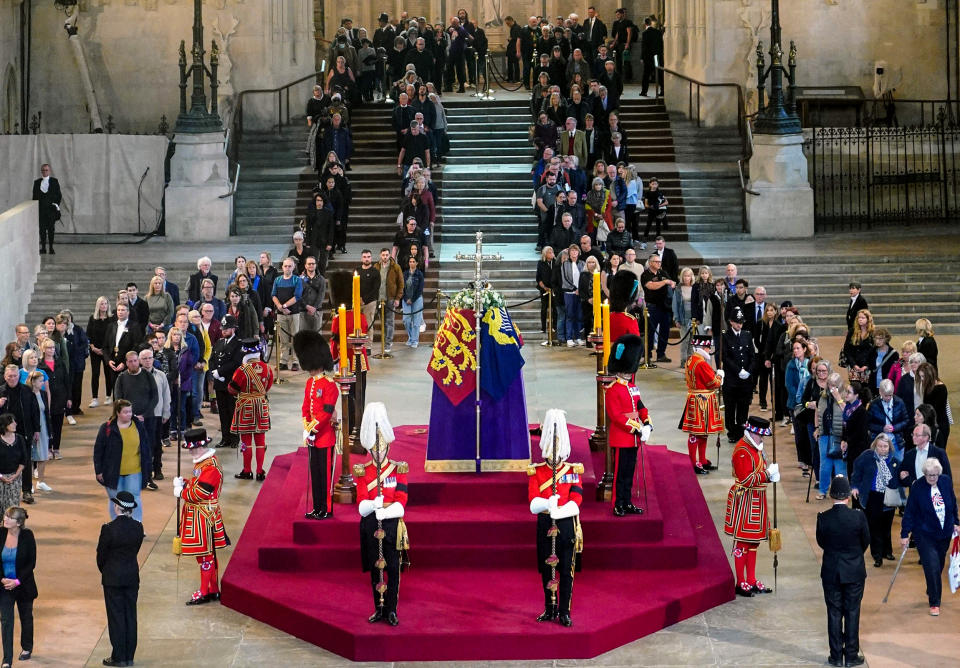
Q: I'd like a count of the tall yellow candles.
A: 4